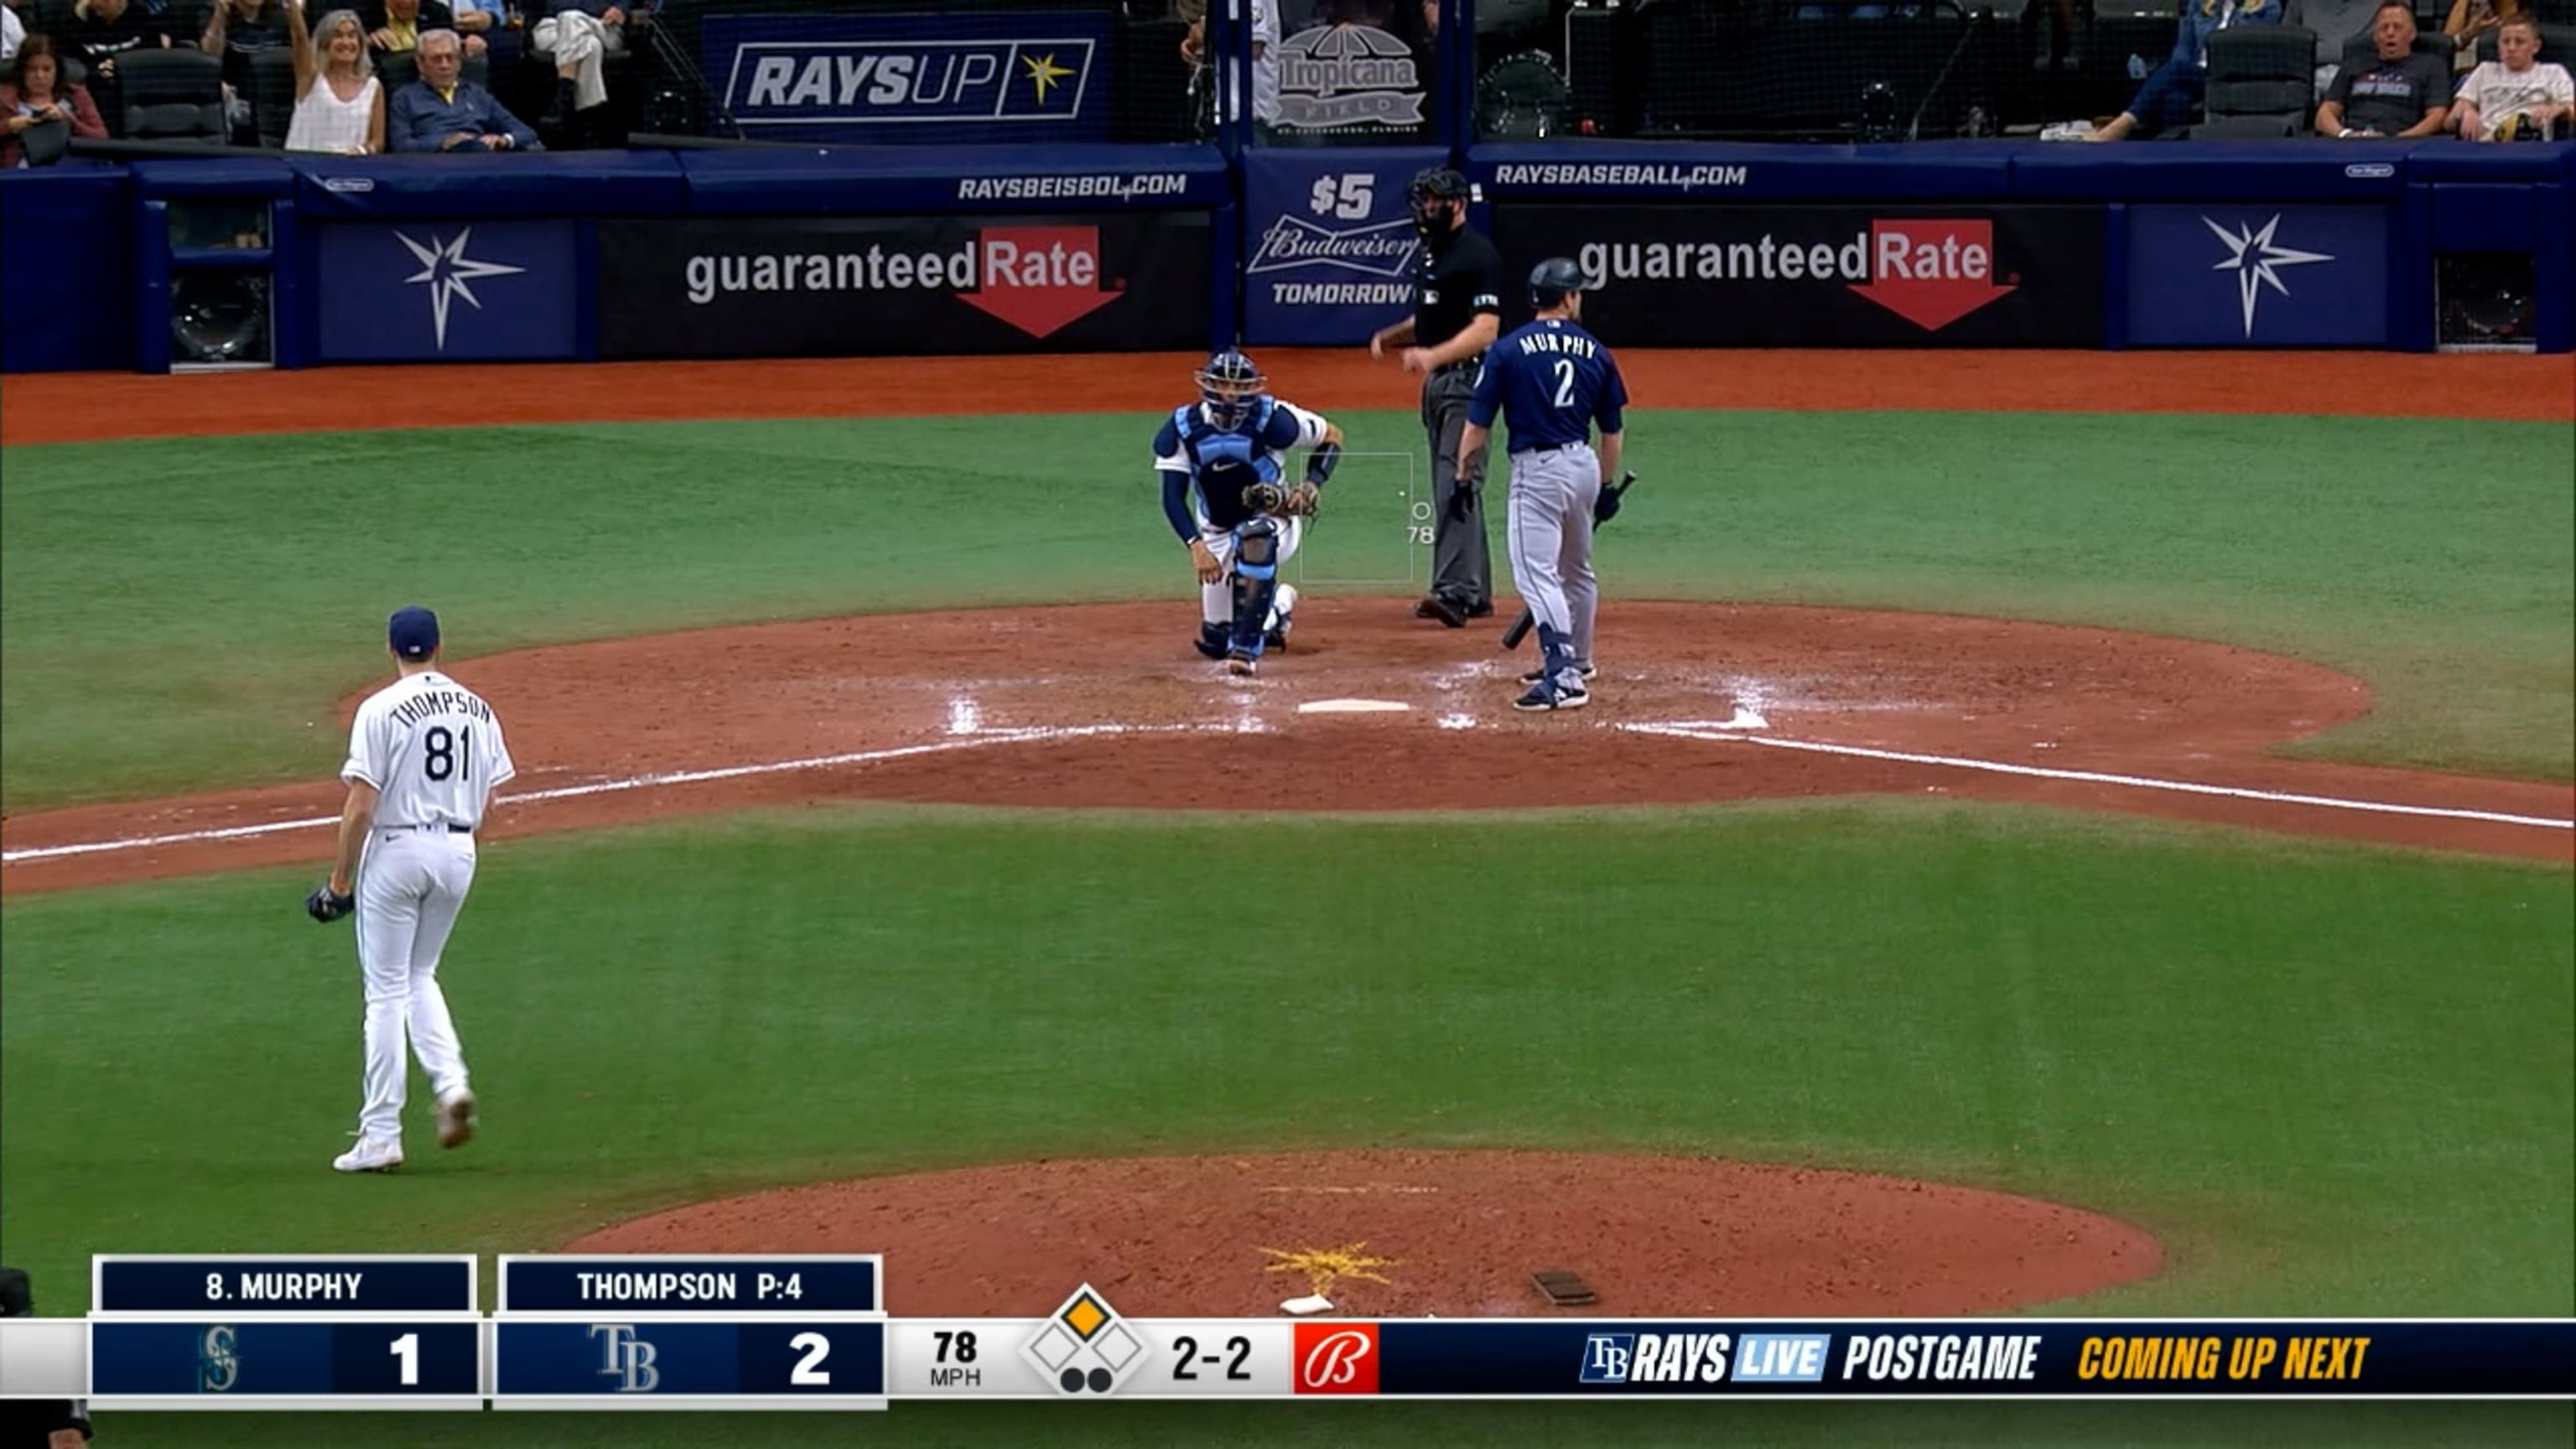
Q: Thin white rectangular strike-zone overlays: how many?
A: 1